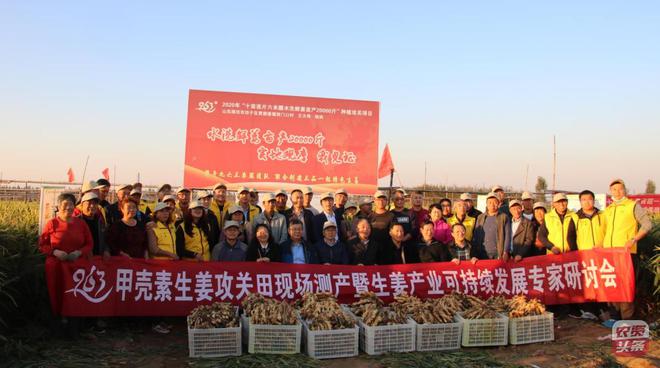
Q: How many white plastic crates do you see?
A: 7